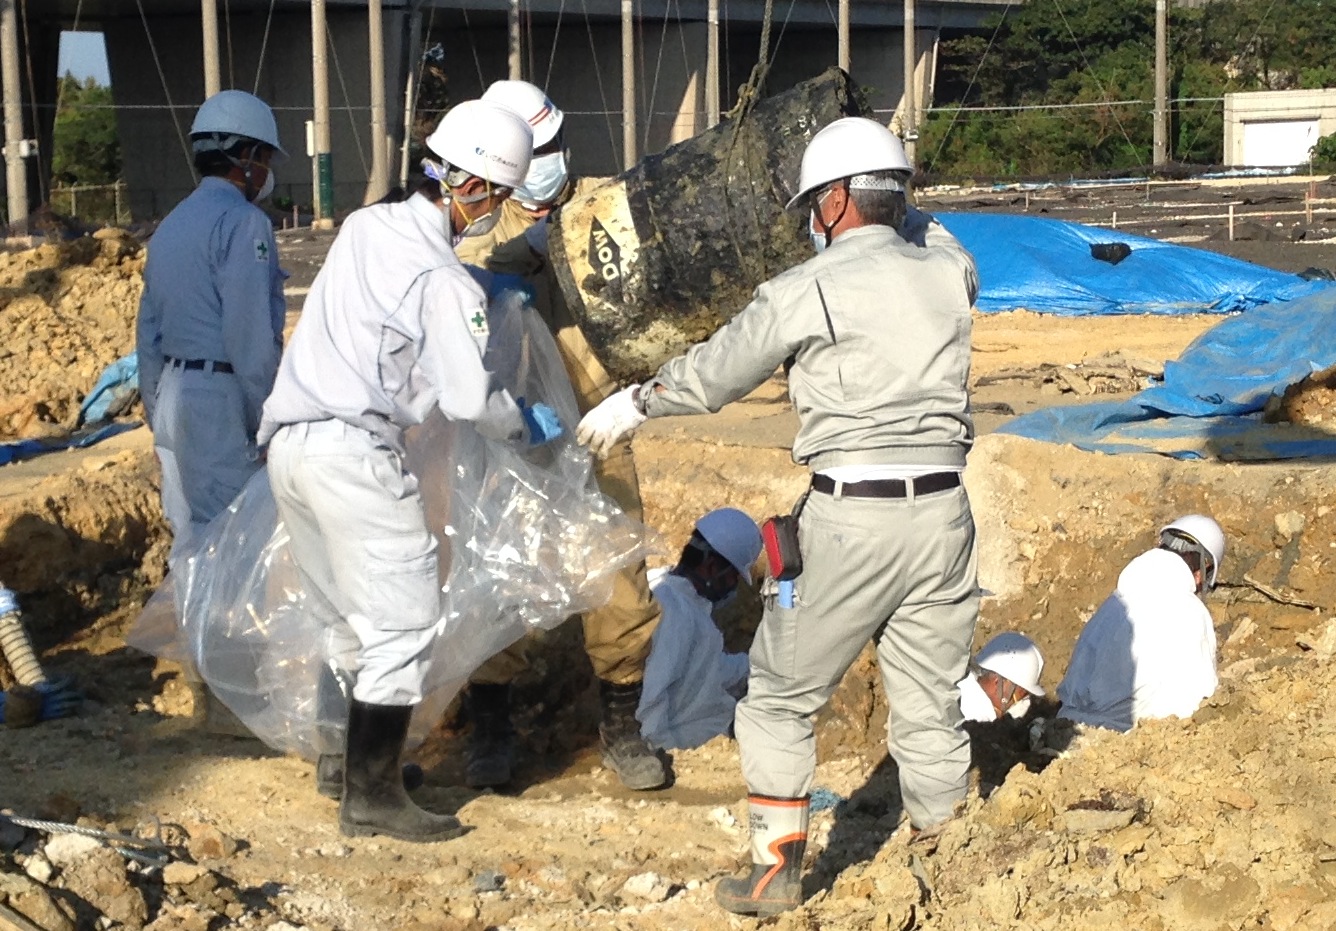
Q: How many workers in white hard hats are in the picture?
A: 5